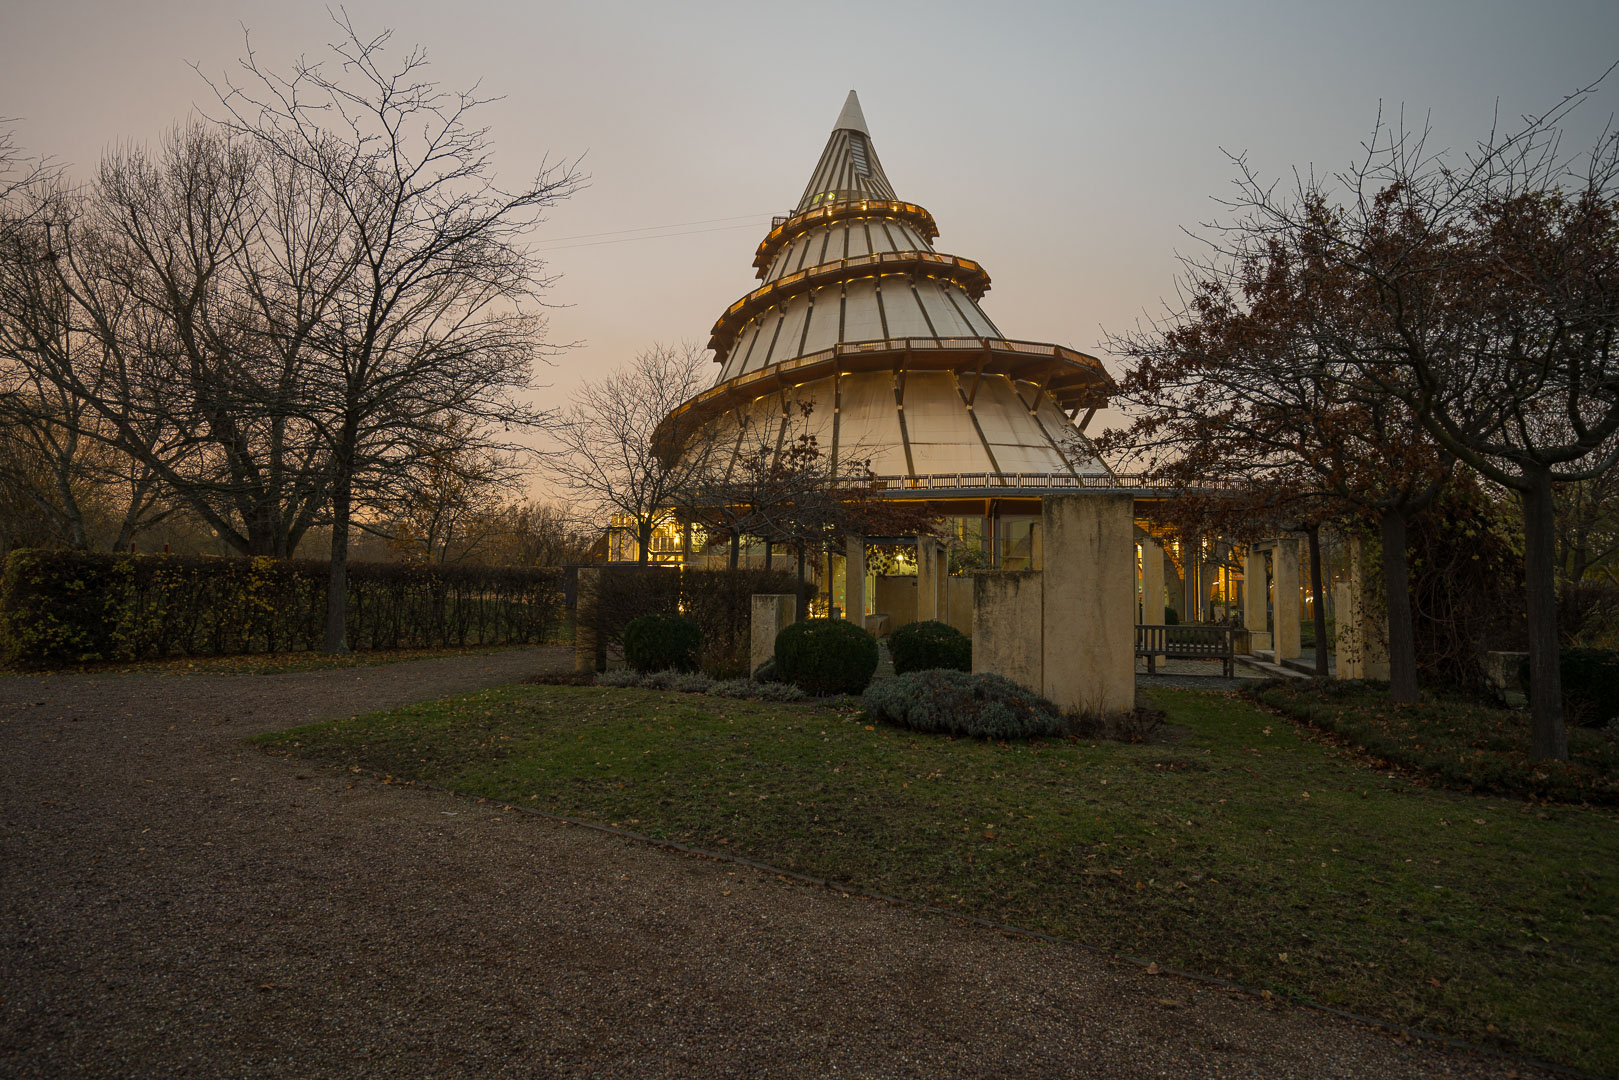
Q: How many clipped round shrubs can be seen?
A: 3